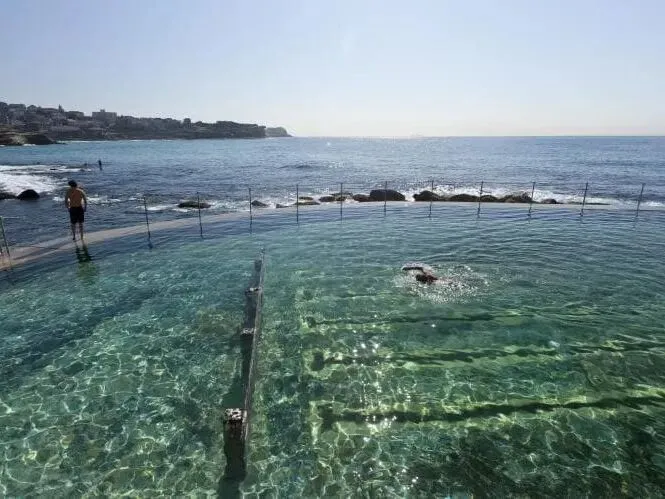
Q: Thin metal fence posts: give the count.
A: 12